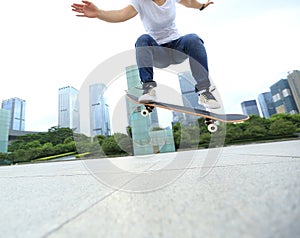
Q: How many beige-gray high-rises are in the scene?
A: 1